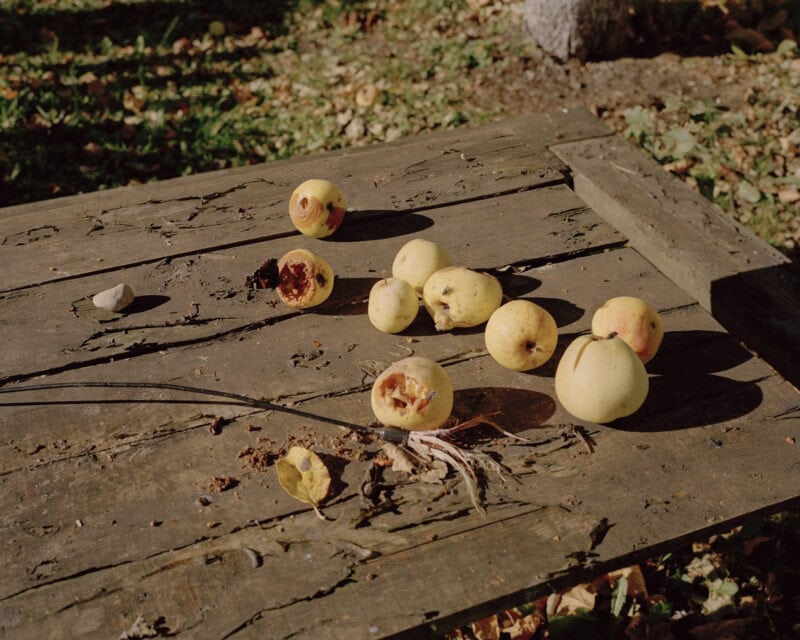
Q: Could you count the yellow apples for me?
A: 9